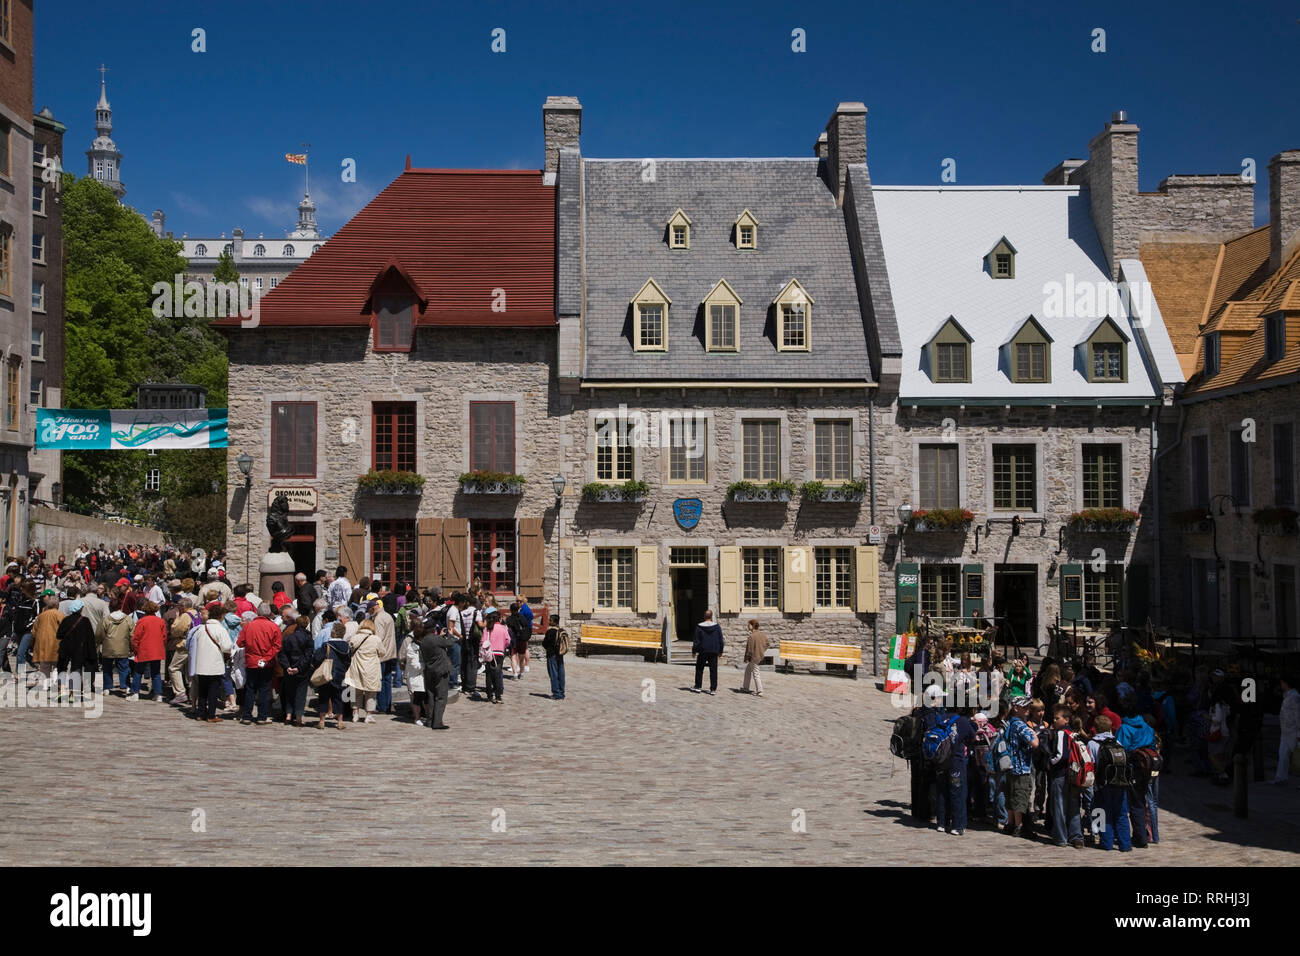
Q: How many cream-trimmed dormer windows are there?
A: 5